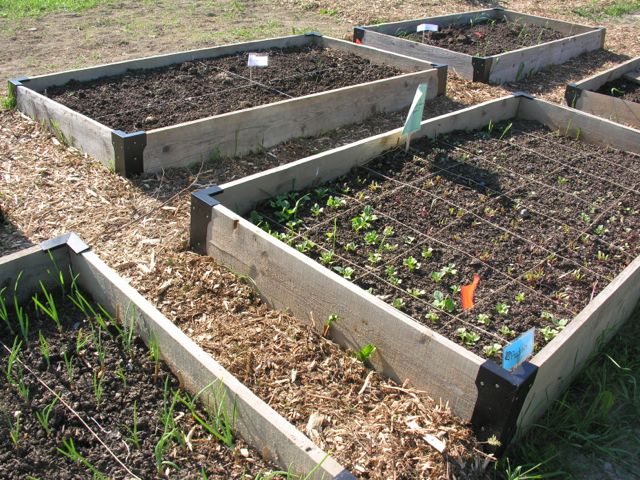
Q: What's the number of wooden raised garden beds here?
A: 5